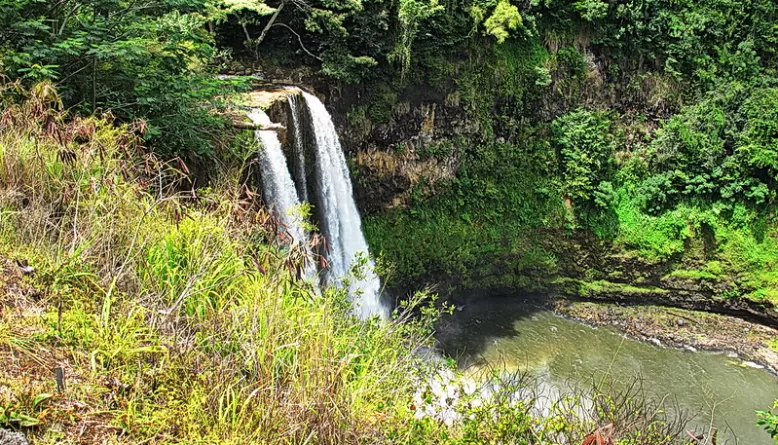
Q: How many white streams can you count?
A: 3